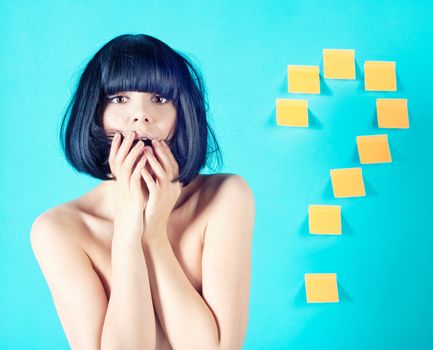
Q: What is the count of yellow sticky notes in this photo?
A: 9